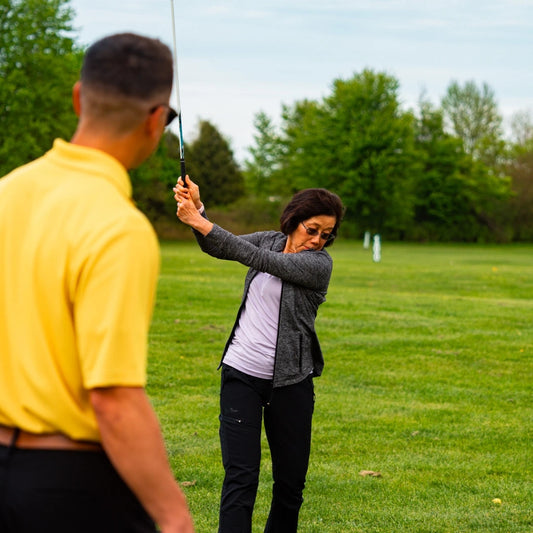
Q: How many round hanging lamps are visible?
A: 0